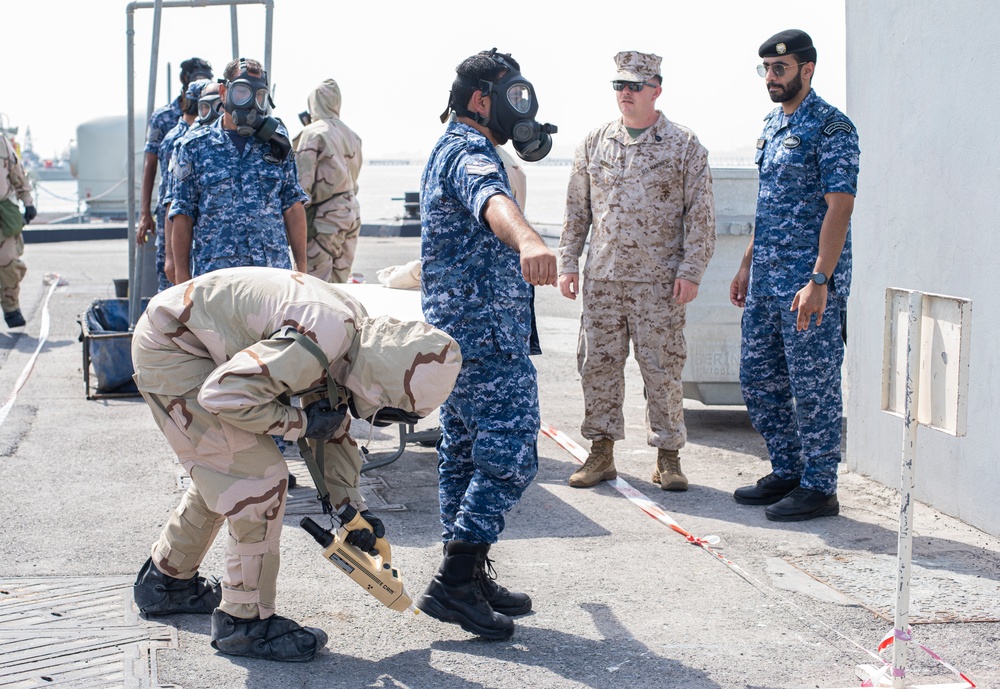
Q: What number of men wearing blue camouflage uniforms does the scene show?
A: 6